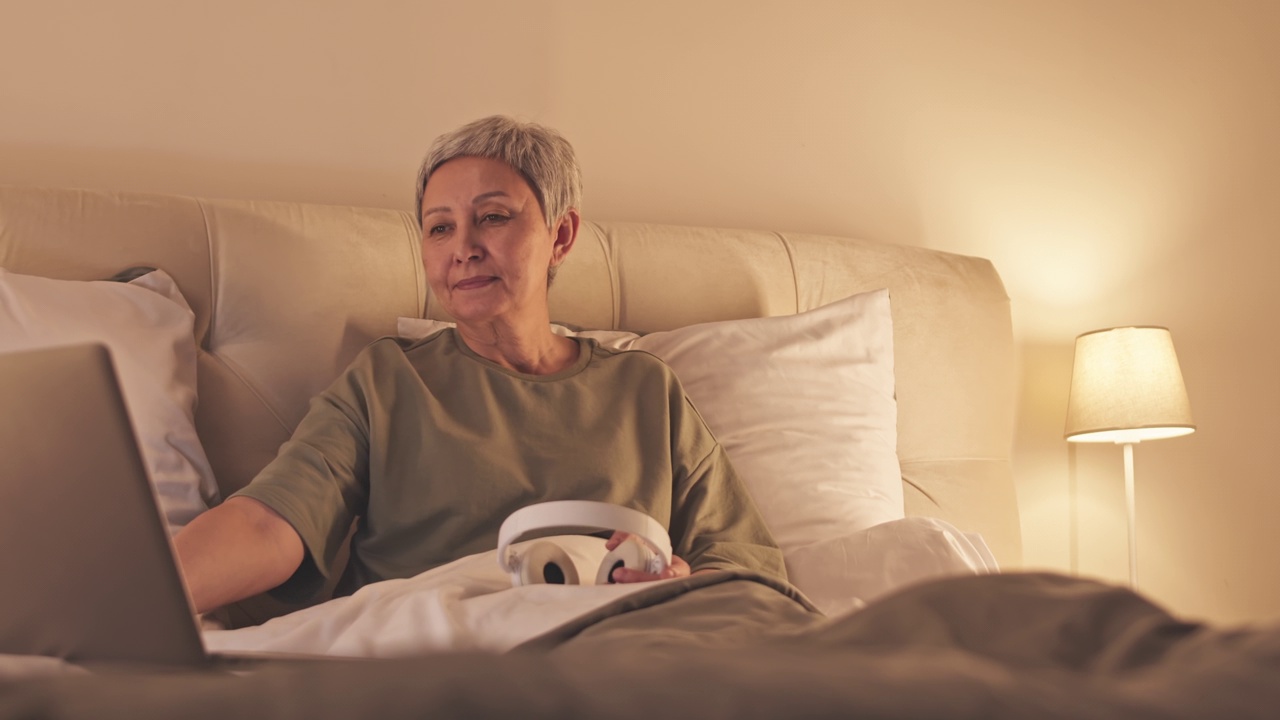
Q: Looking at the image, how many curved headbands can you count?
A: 1